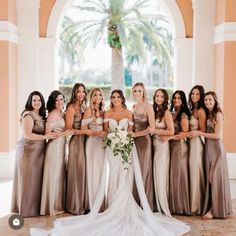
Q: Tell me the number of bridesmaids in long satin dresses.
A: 9